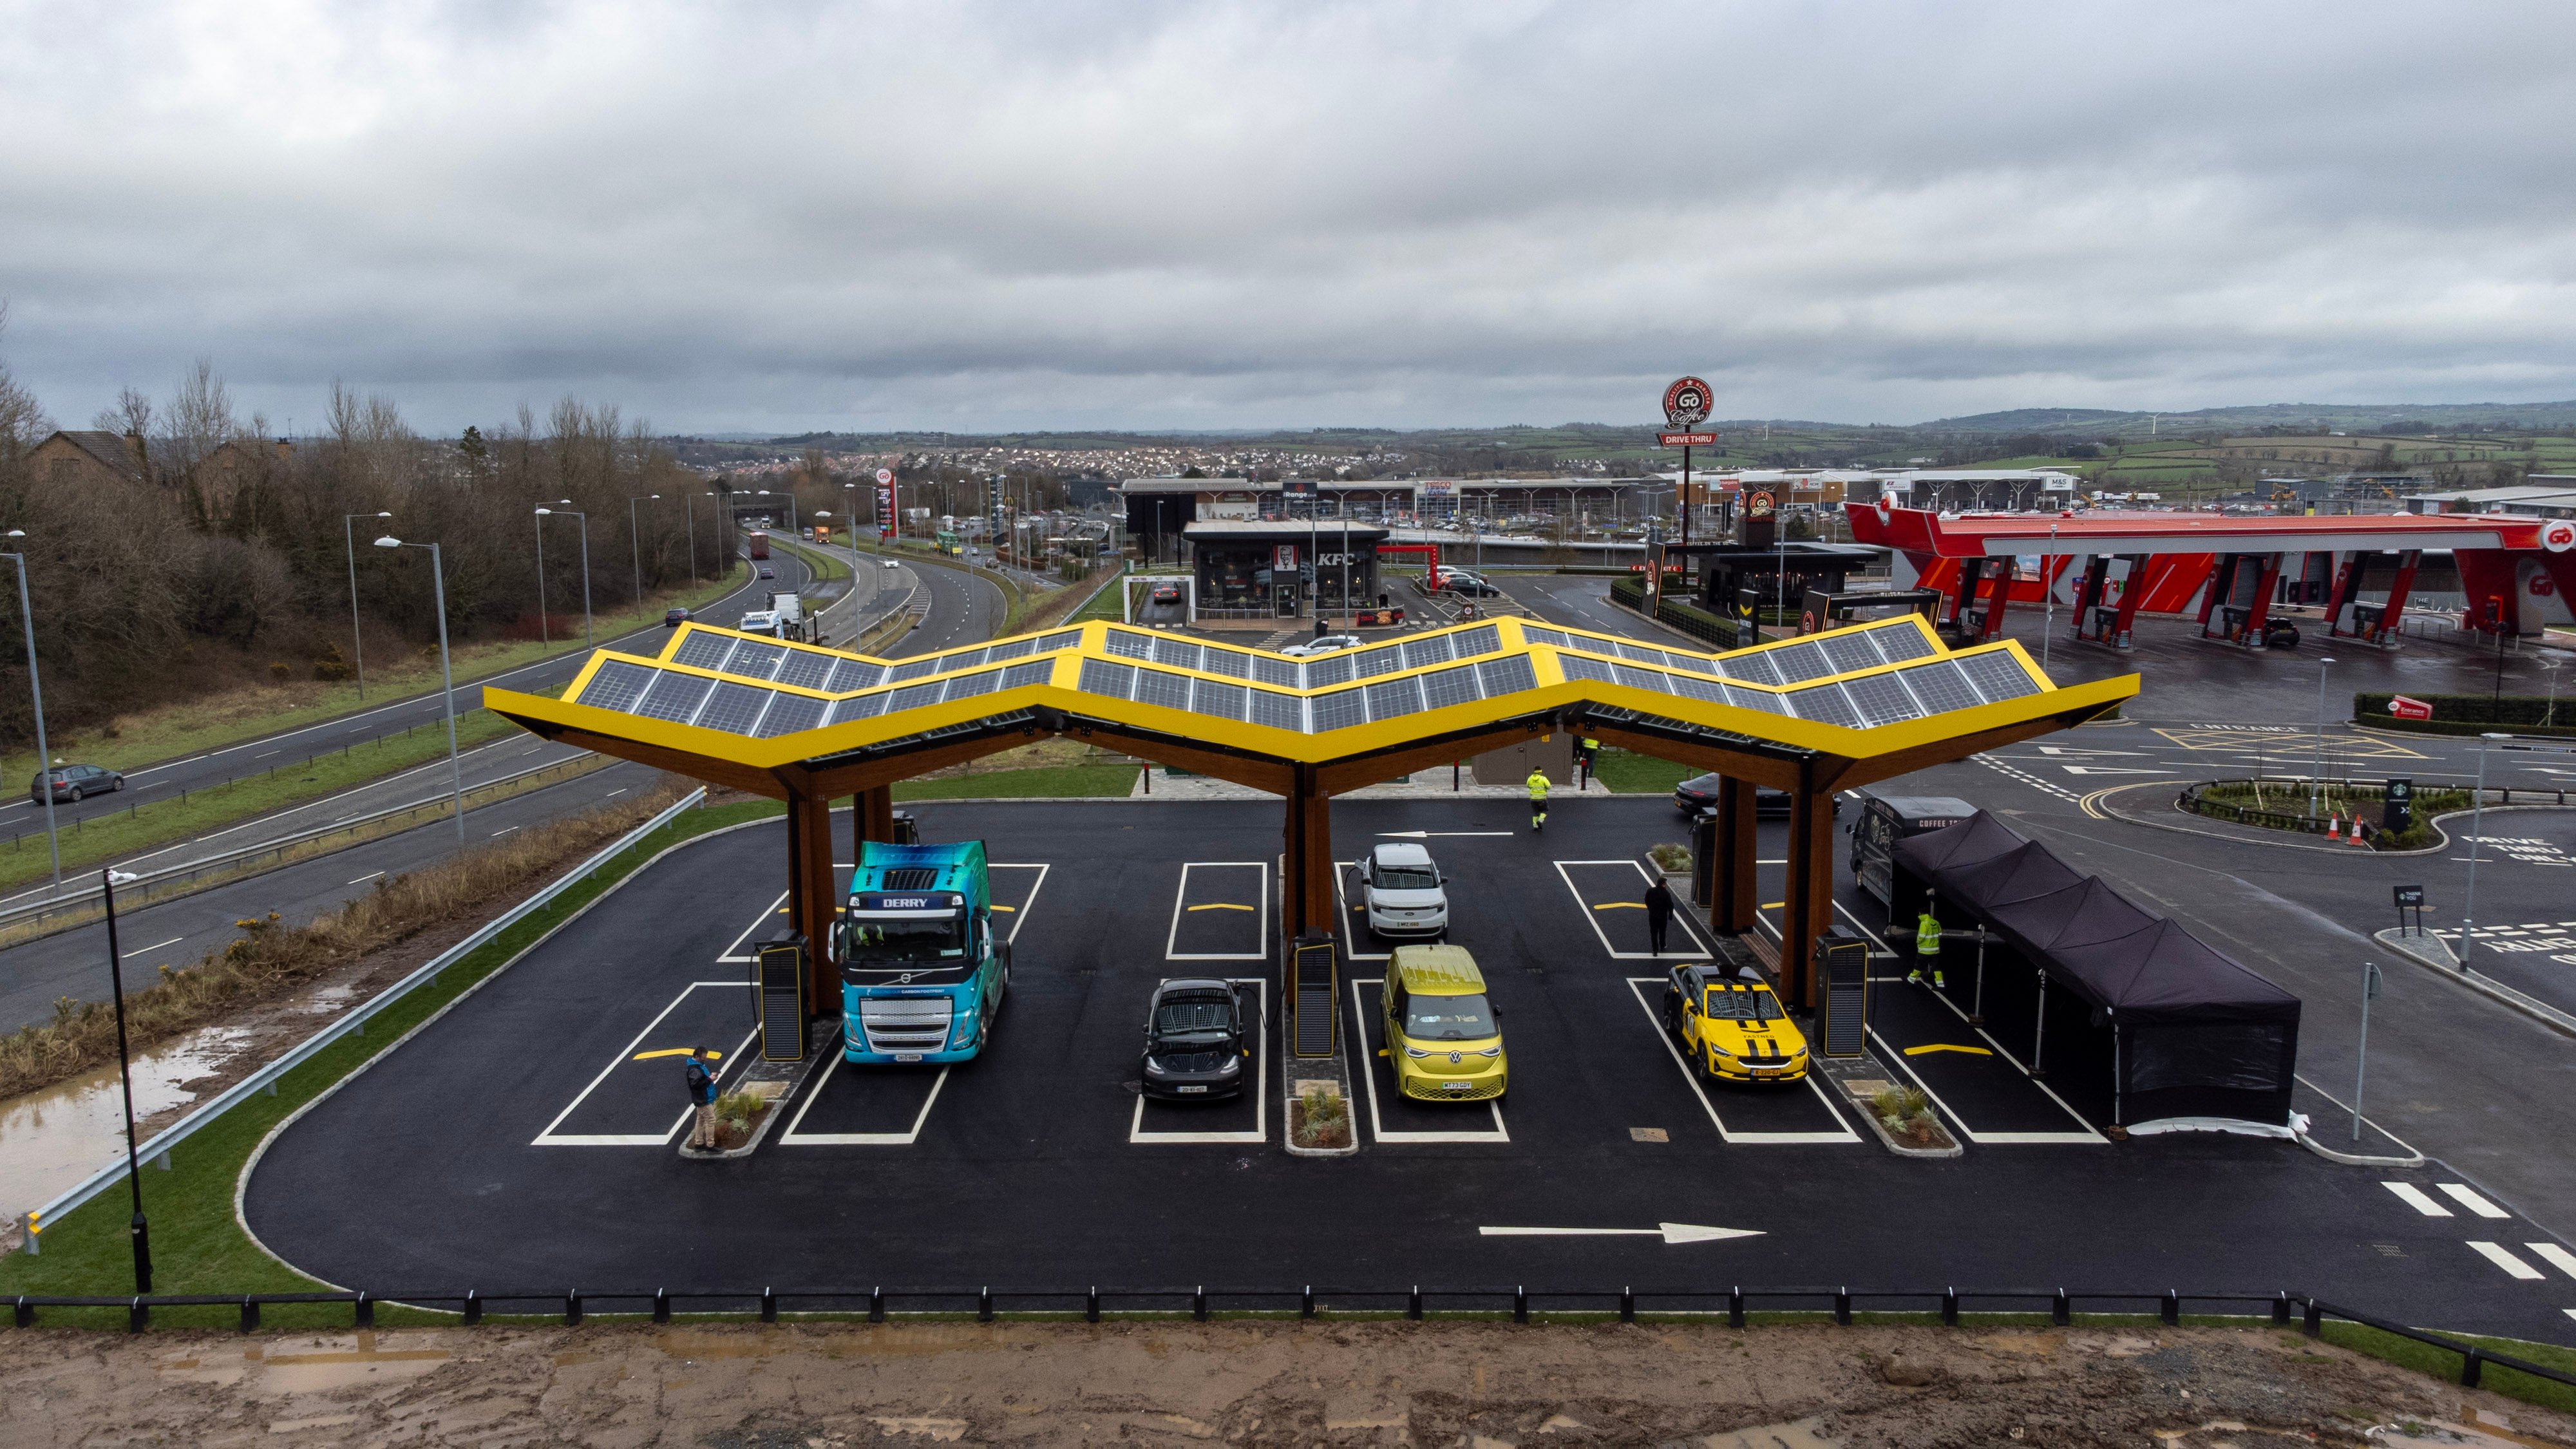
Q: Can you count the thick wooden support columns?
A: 5